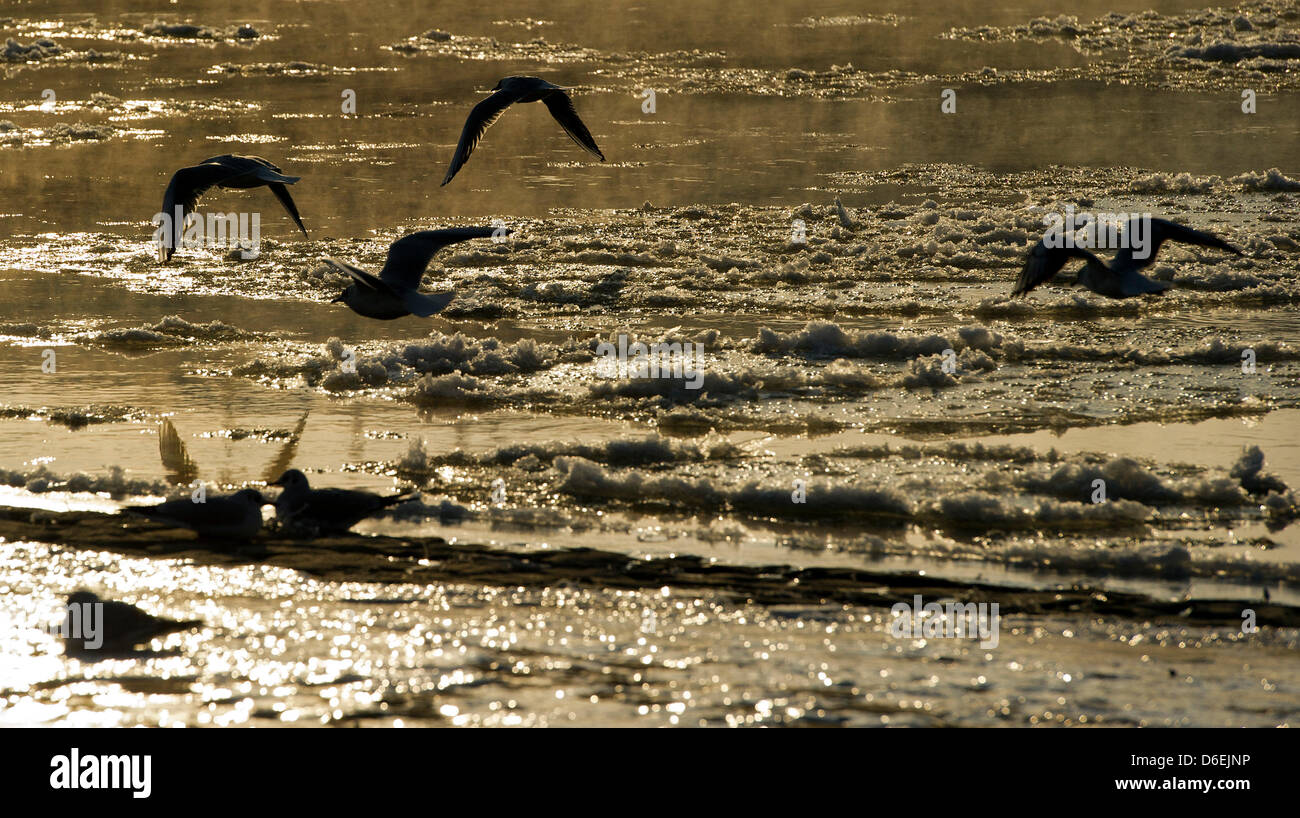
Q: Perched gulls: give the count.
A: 3